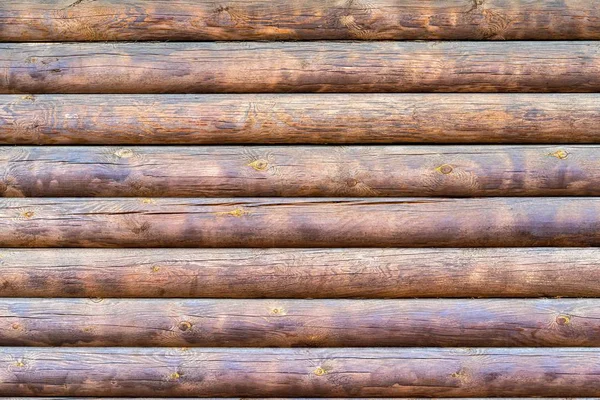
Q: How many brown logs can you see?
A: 8